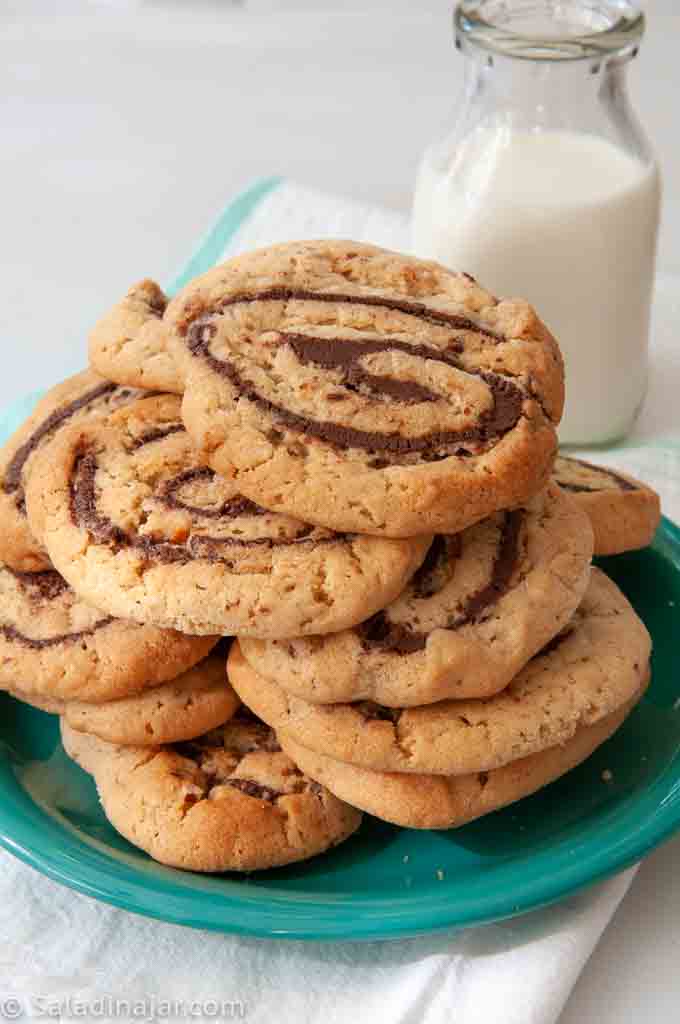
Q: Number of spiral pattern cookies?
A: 11